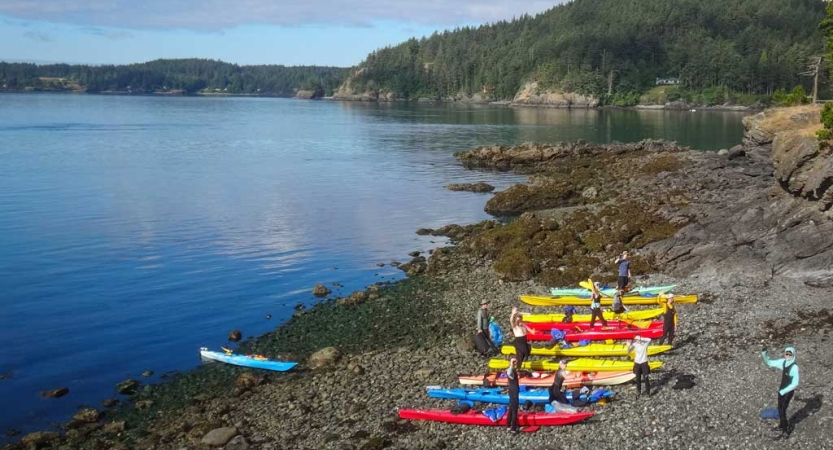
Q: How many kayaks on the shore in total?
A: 11